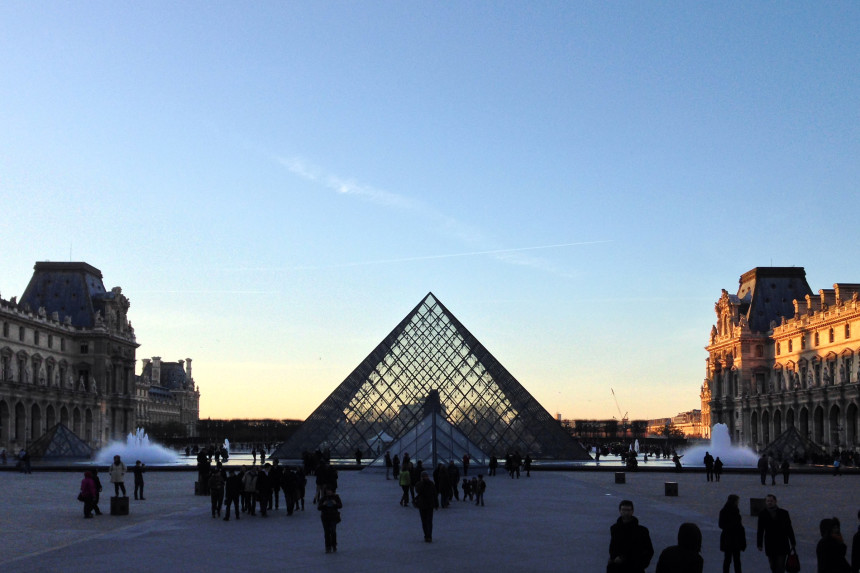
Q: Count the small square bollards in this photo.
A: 5